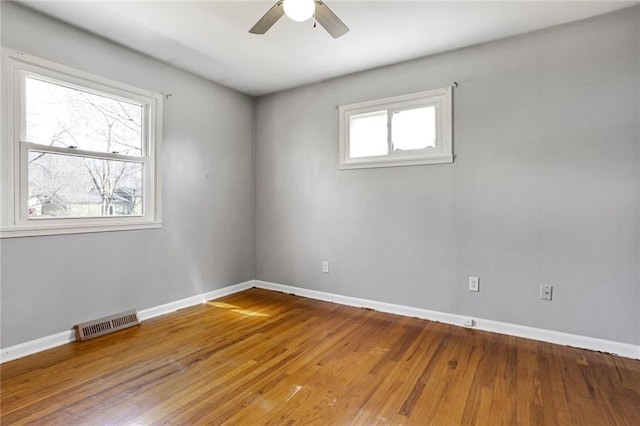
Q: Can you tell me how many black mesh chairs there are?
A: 0